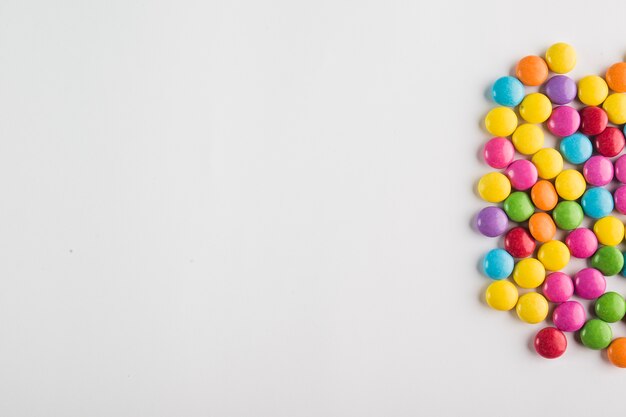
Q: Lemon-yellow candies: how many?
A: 14